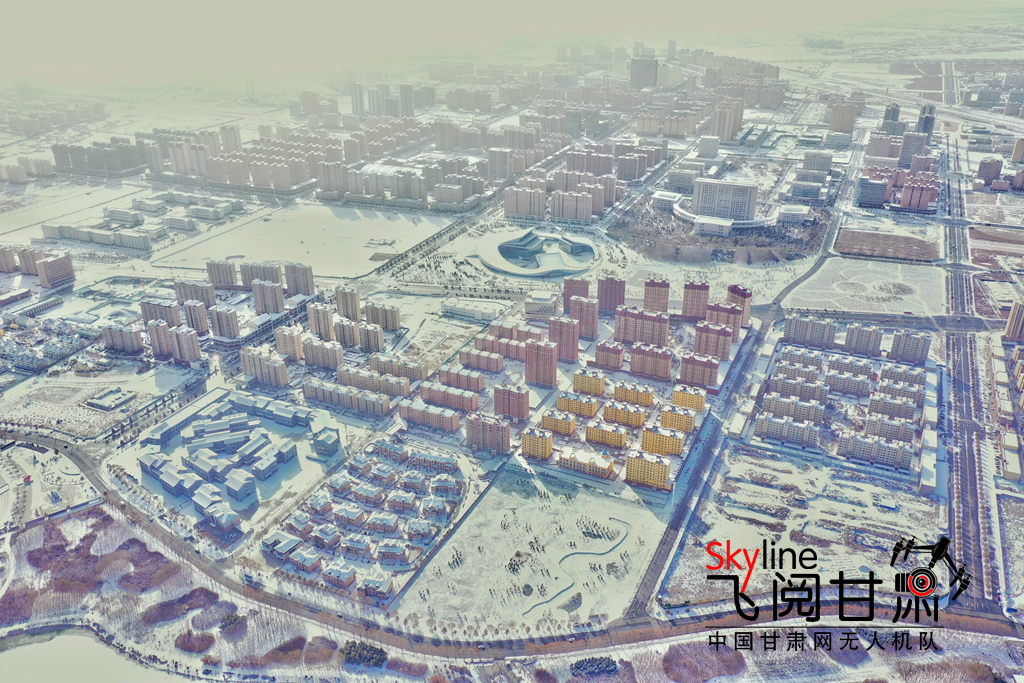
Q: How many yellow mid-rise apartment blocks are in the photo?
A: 11